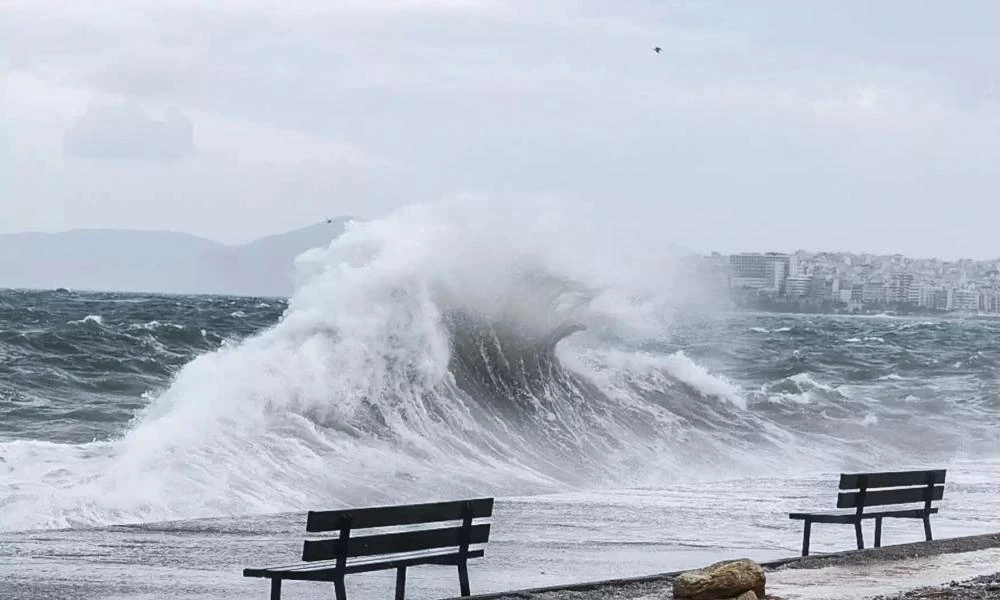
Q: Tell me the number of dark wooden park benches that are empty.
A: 2